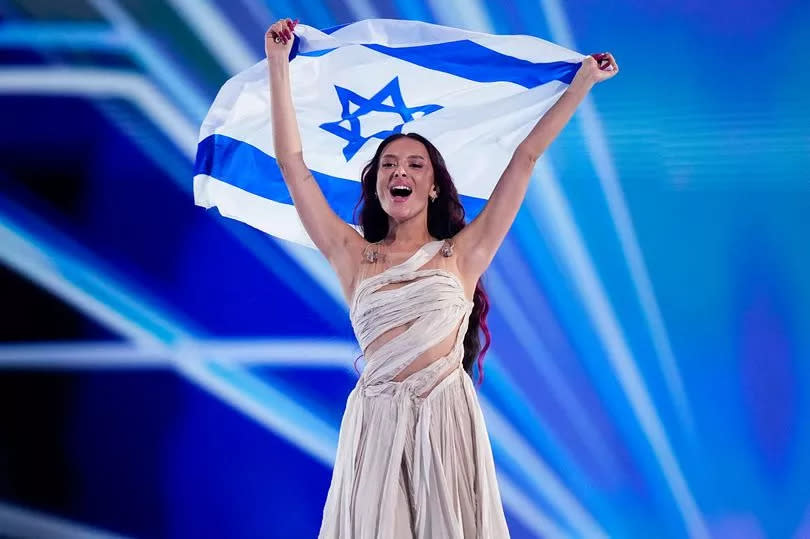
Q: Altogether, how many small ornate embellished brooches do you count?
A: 2